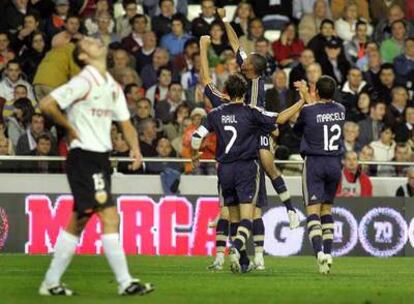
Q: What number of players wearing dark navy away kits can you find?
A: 4